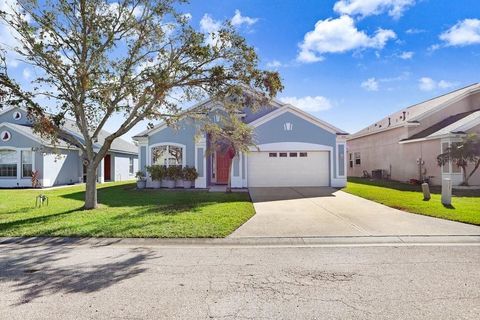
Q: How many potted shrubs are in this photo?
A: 4